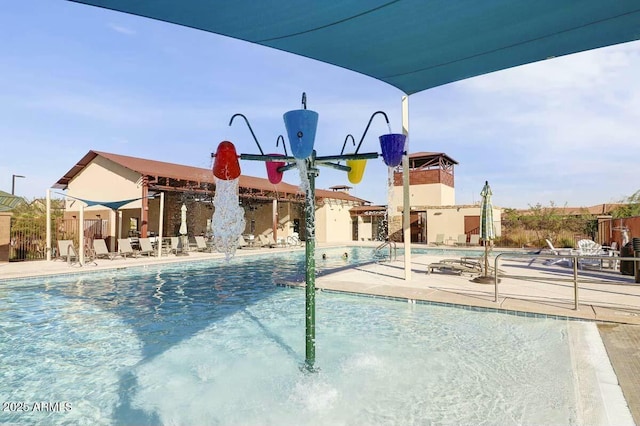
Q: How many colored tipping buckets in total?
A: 5